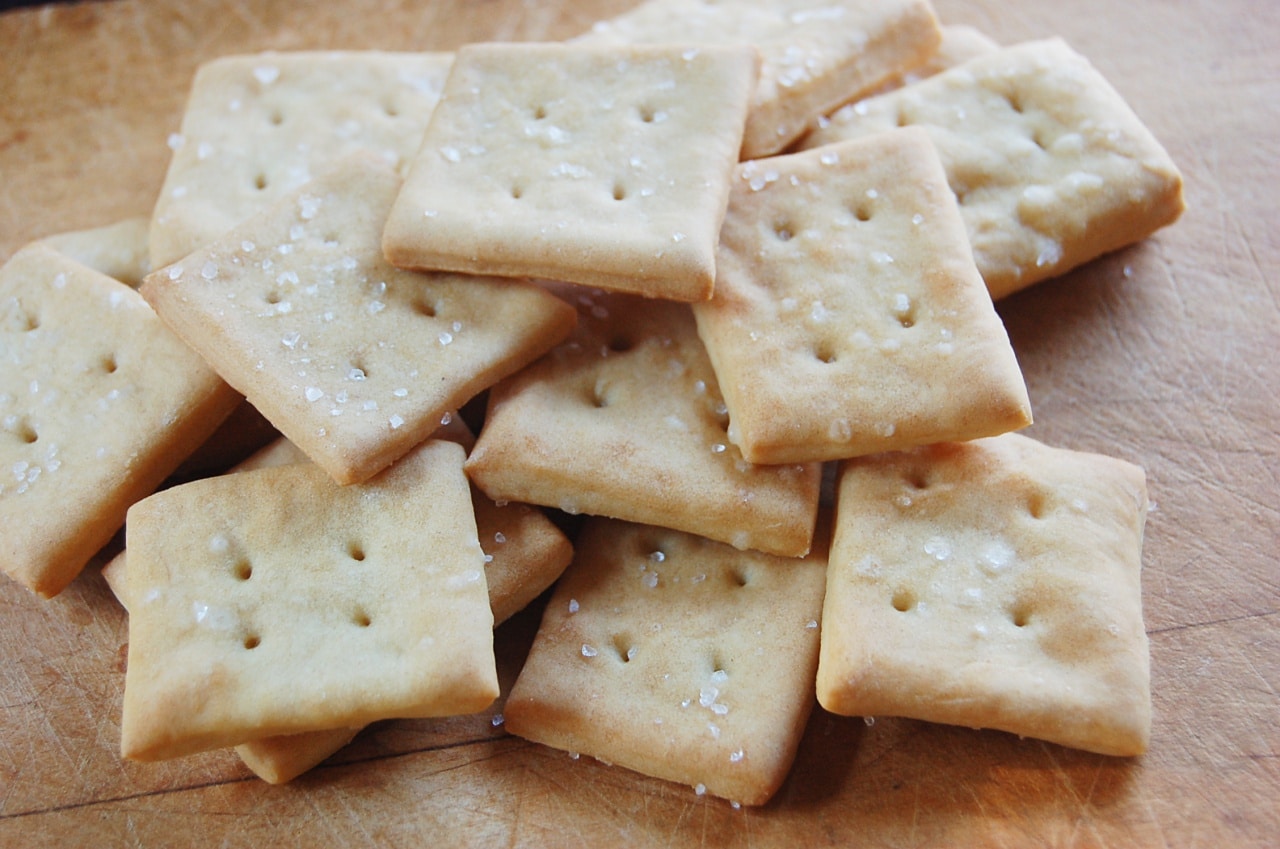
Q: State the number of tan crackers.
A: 14